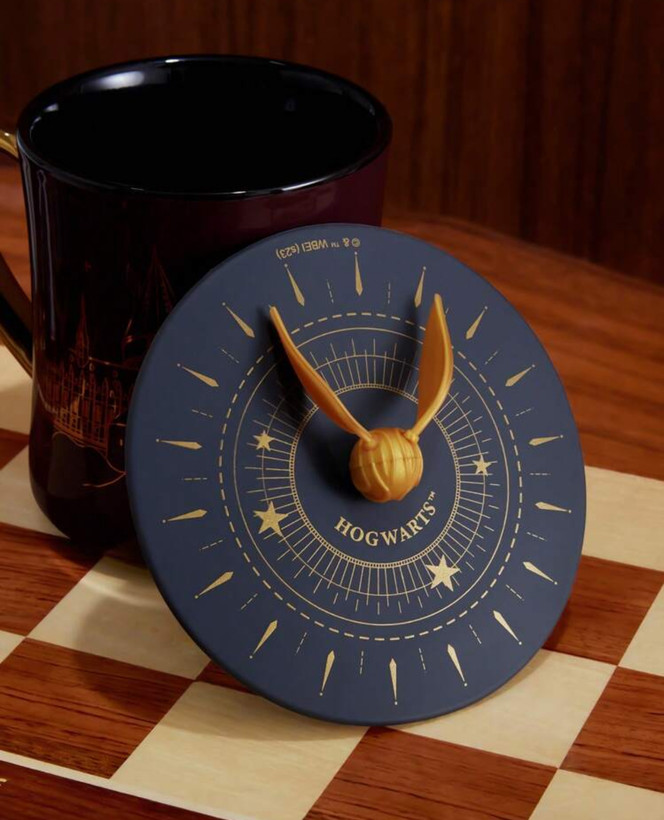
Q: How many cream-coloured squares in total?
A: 9